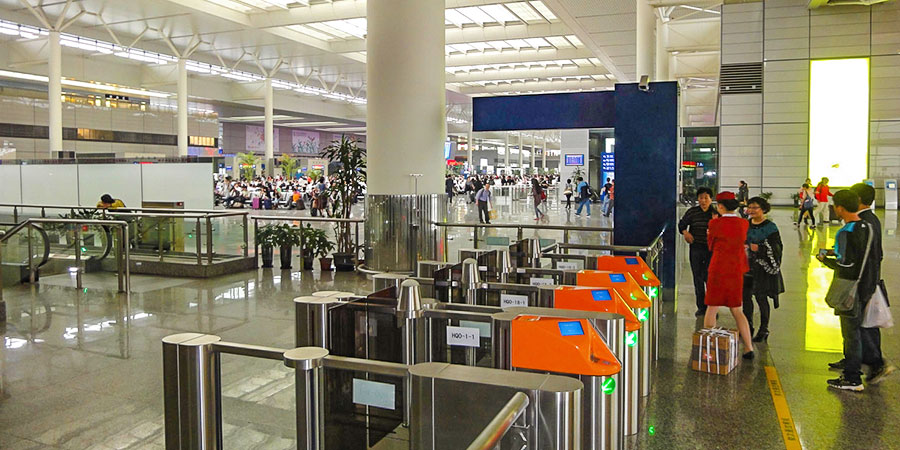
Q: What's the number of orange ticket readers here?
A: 4